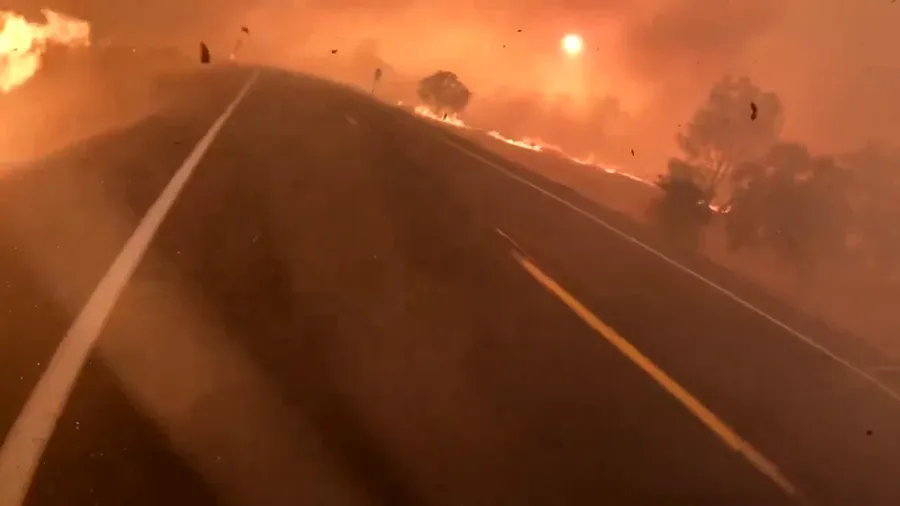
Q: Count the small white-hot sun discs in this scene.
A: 1